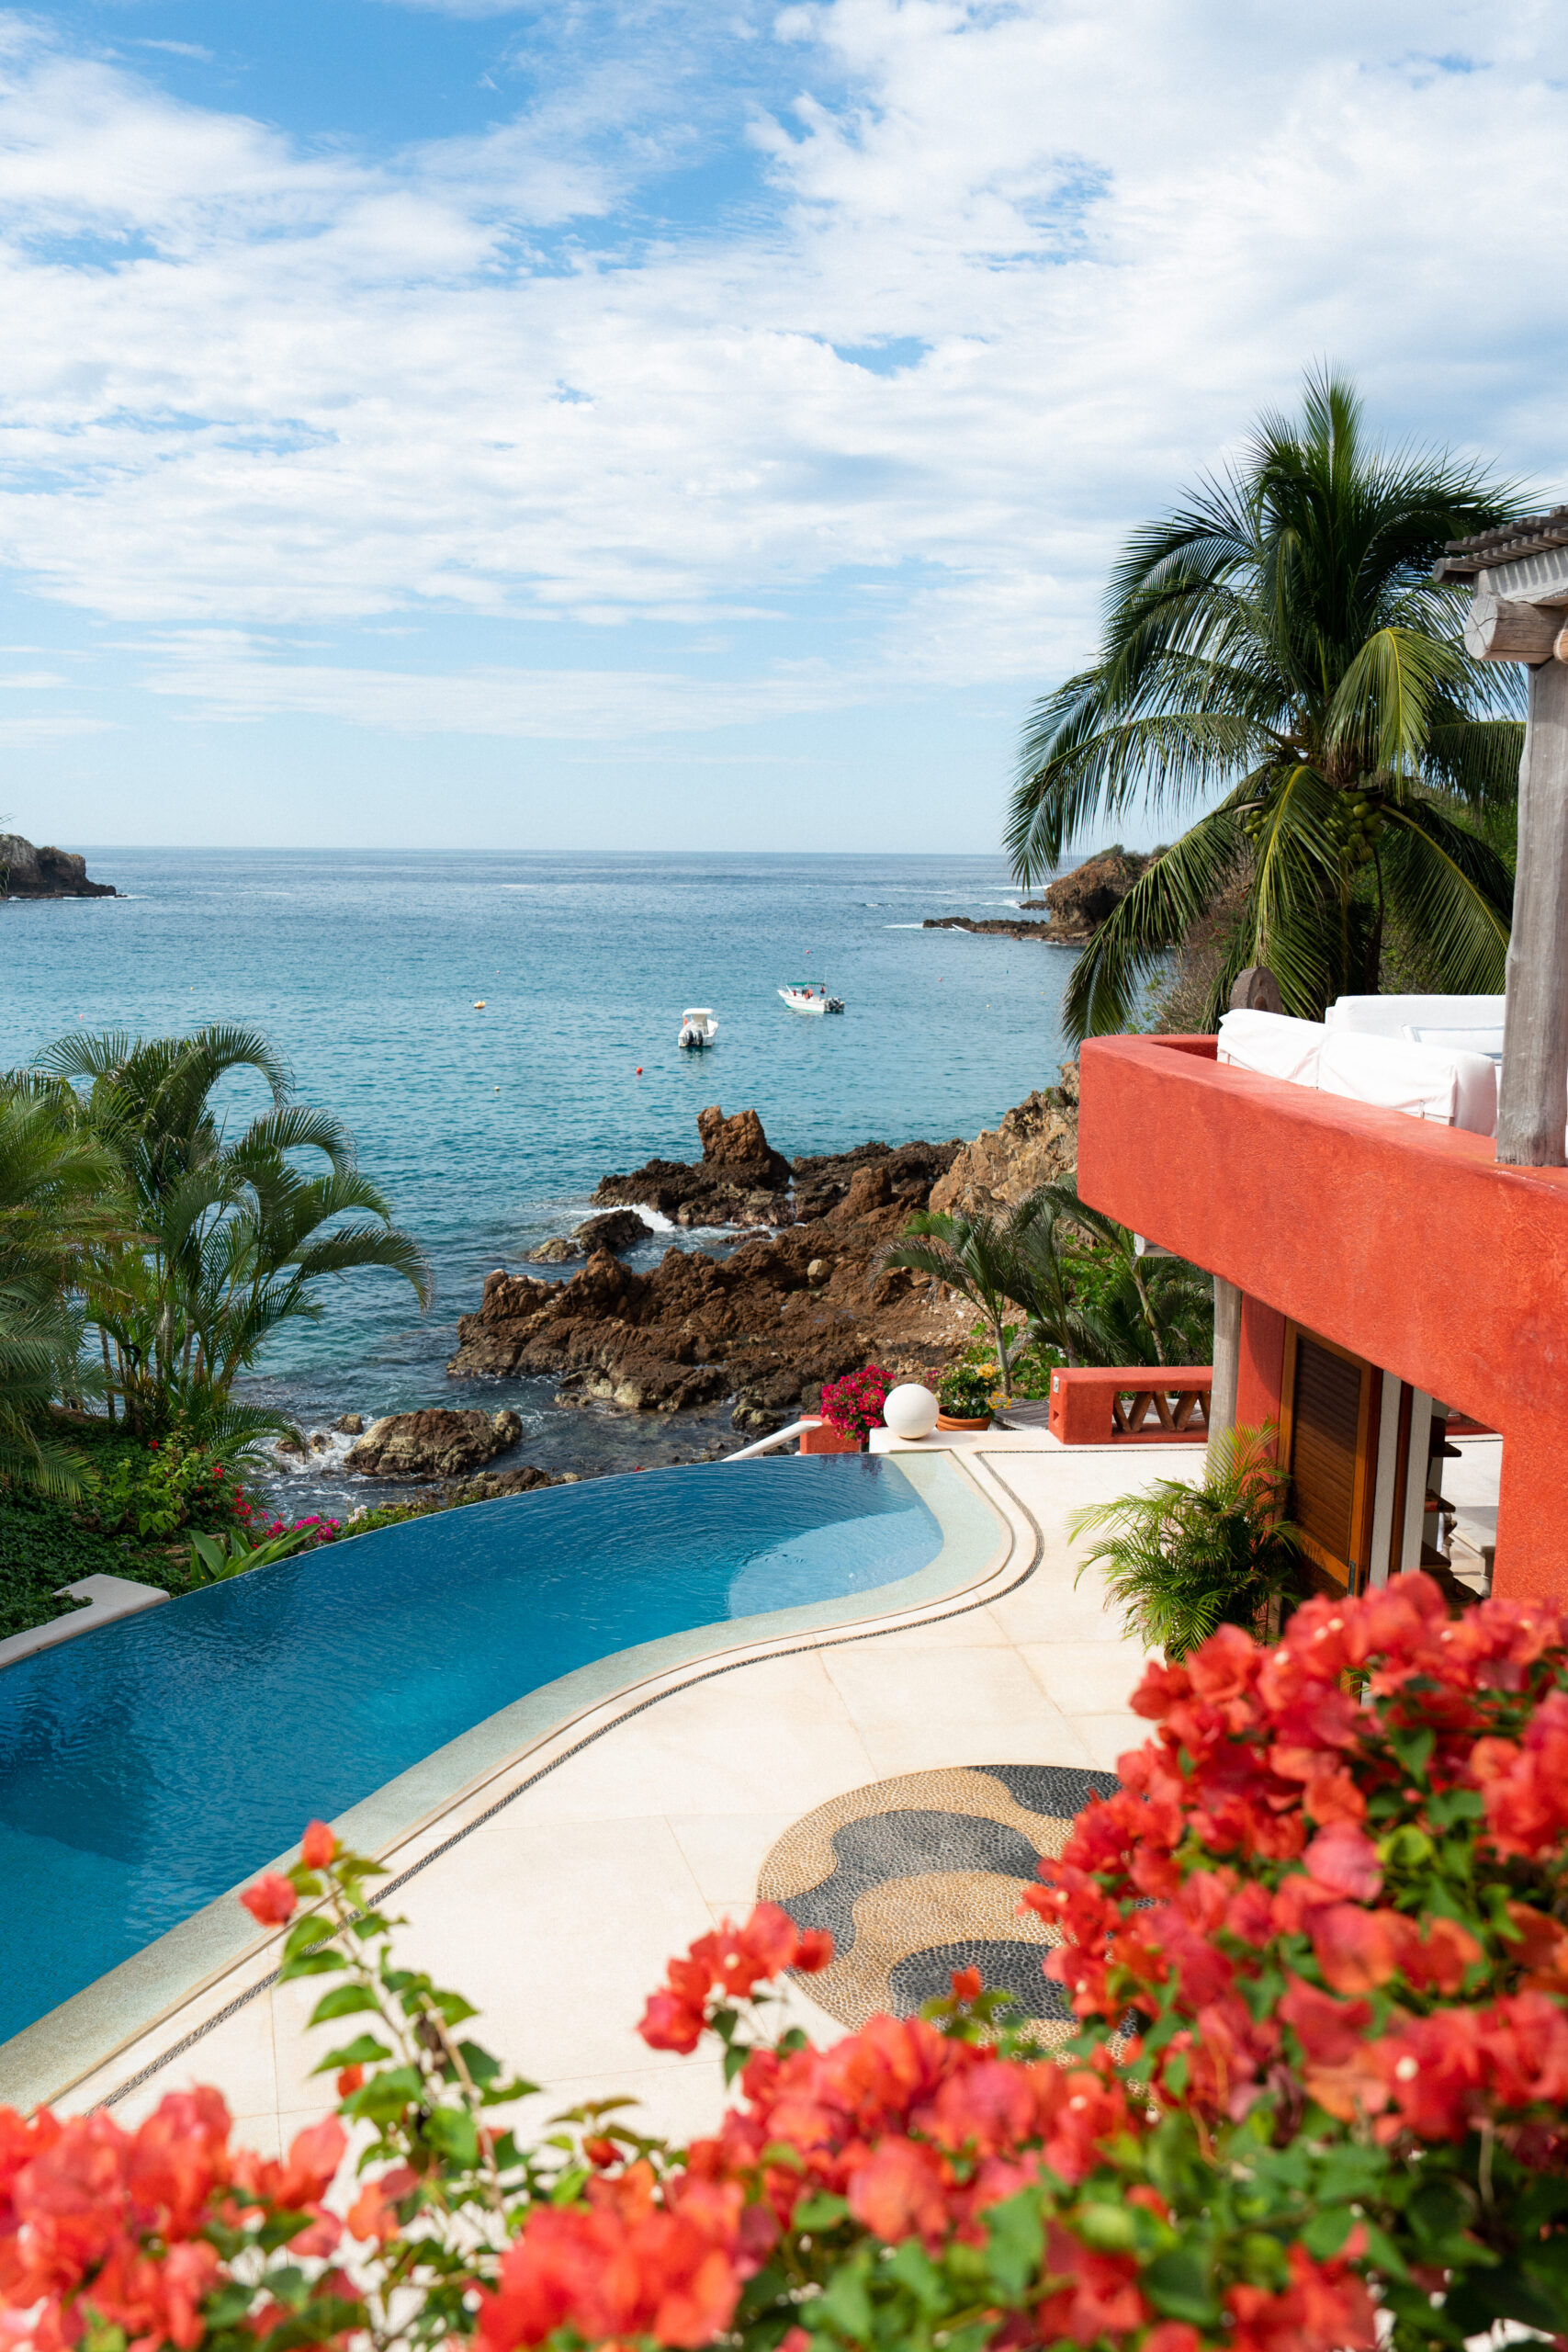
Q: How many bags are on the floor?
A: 0